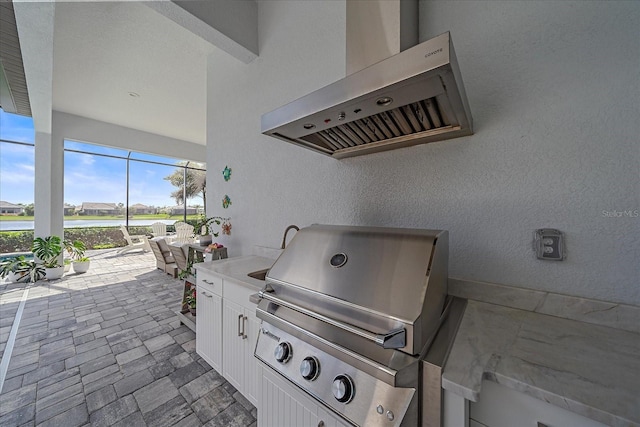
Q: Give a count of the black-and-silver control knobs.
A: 3